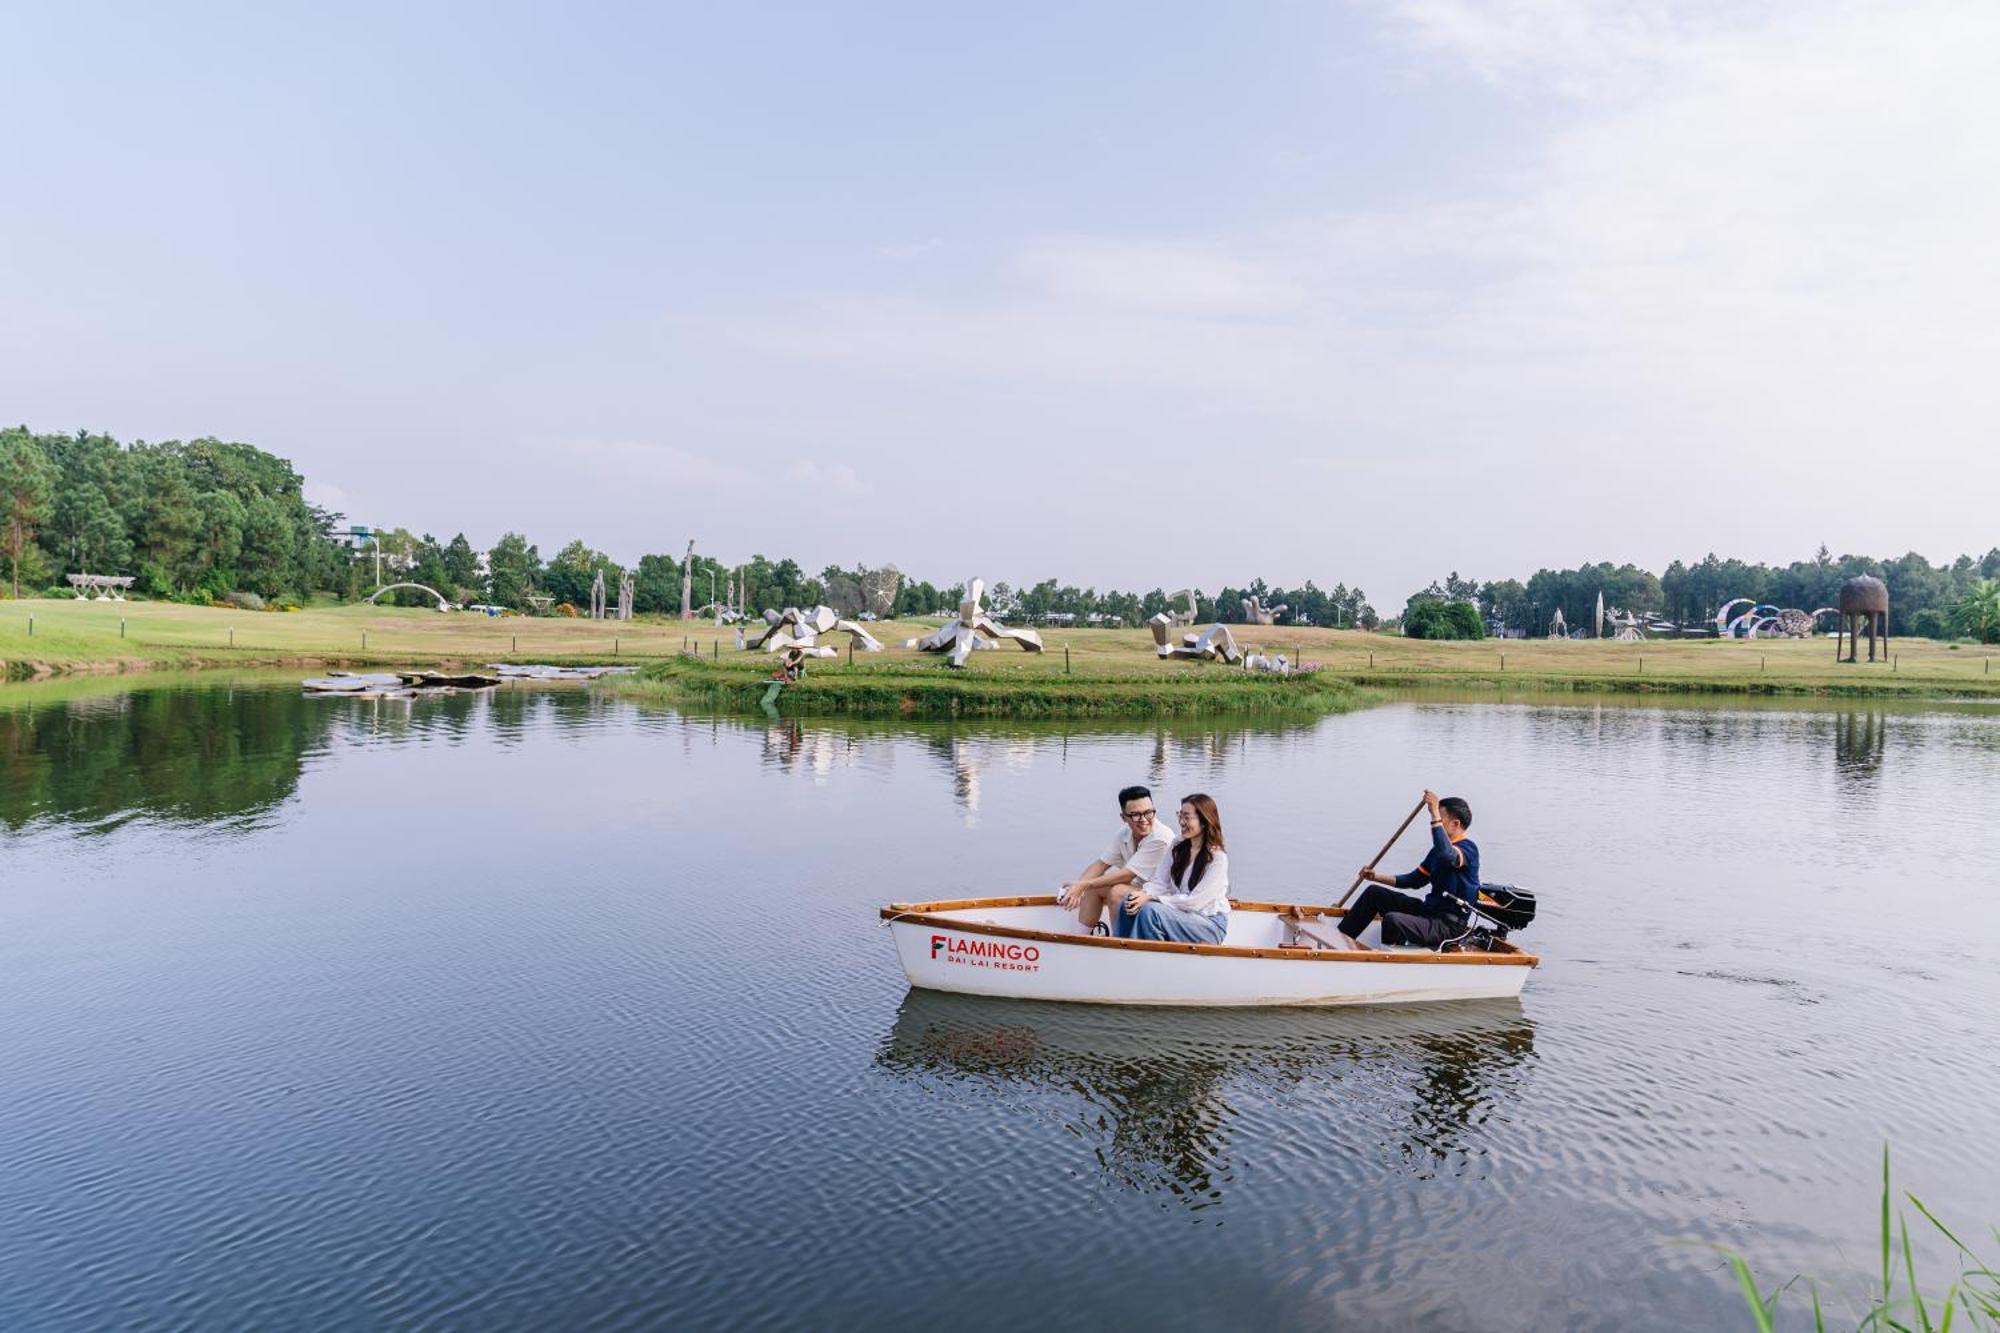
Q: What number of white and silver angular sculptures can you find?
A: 3